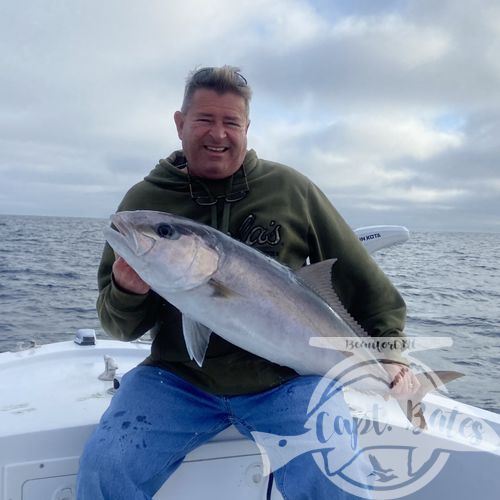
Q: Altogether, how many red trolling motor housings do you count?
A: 0